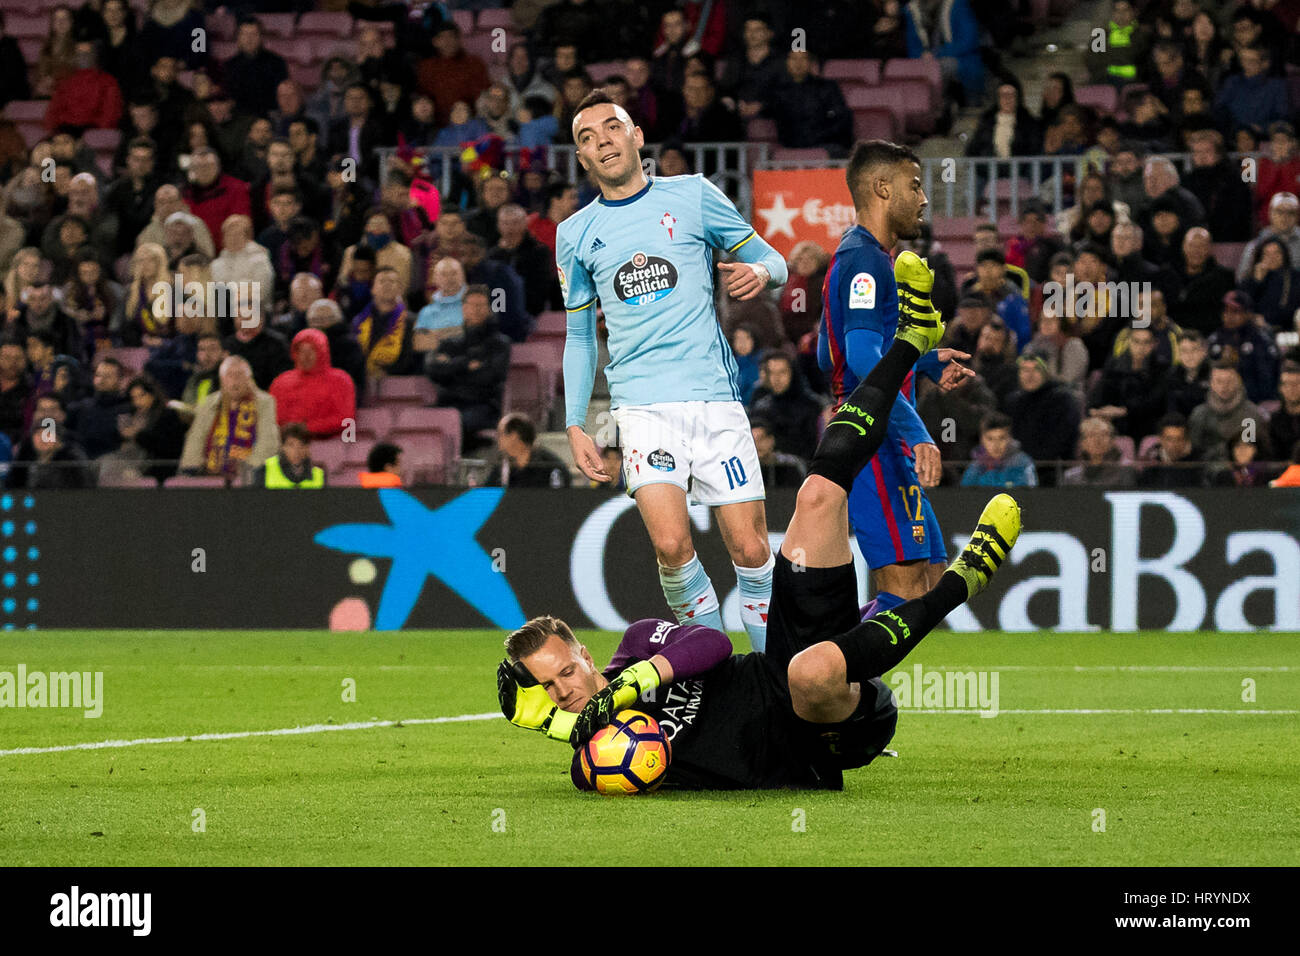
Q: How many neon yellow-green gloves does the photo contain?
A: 2